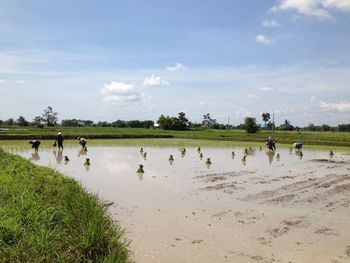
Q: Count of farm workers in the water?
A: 5